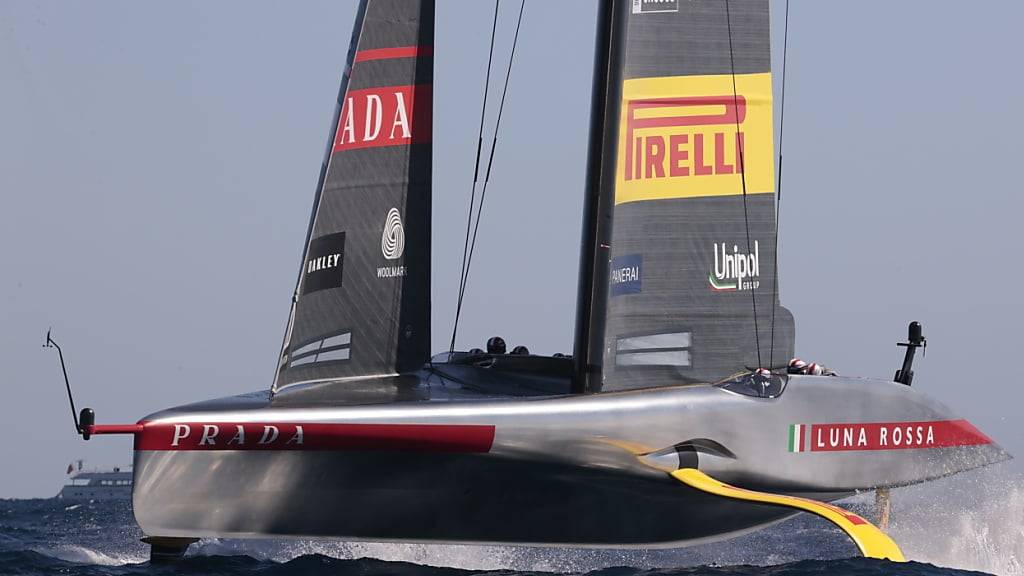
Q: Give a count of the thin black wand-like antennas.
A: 1